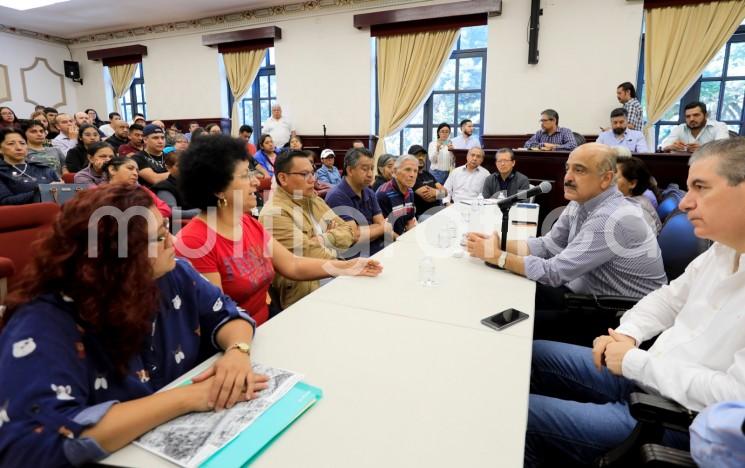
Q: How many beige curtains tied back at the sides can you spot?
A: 4